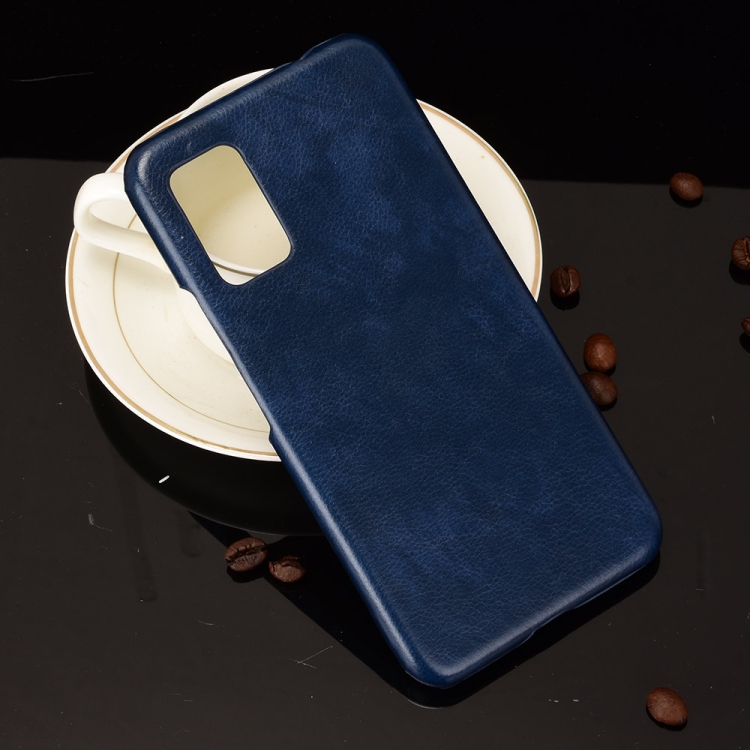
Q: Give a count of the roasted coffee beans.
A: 9